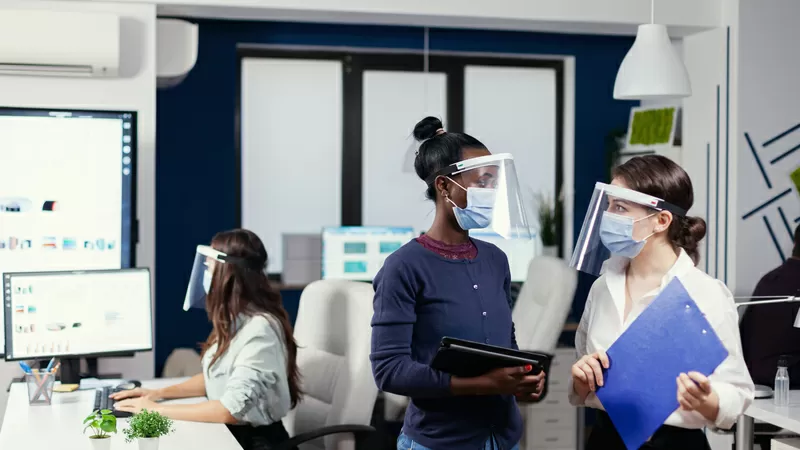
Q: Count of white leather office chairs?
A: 2